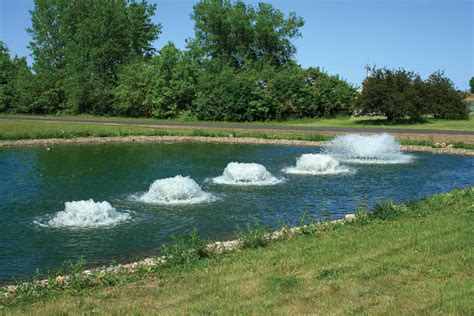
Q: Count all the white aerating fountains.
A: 5